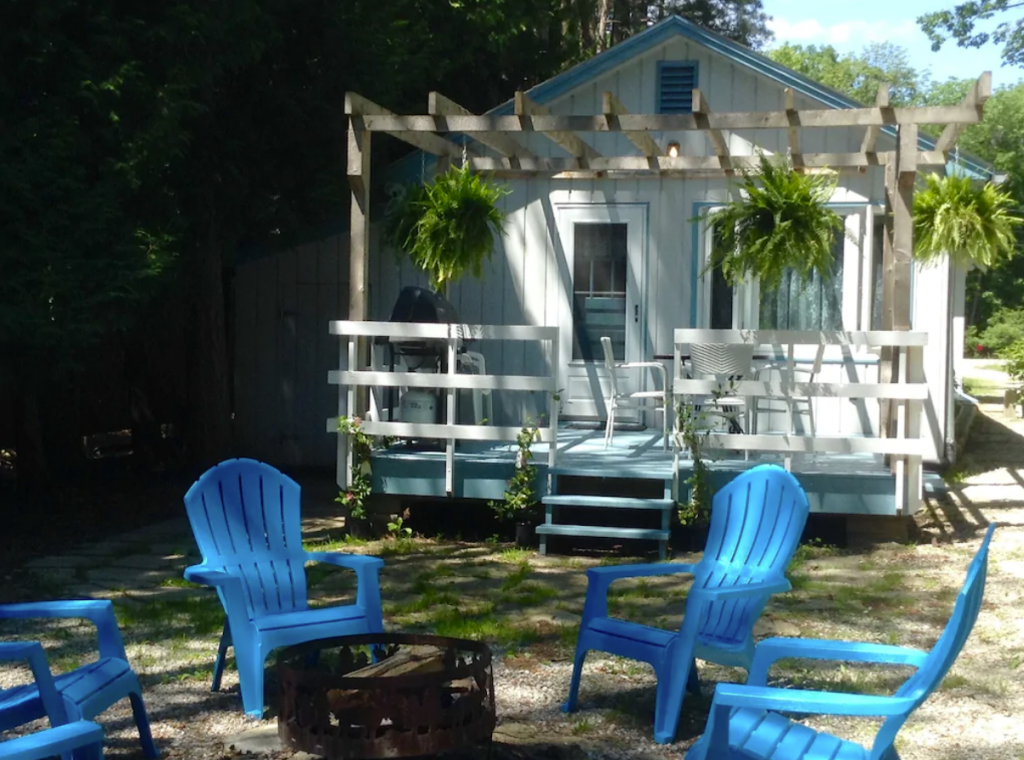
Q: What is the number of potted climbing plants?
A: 3